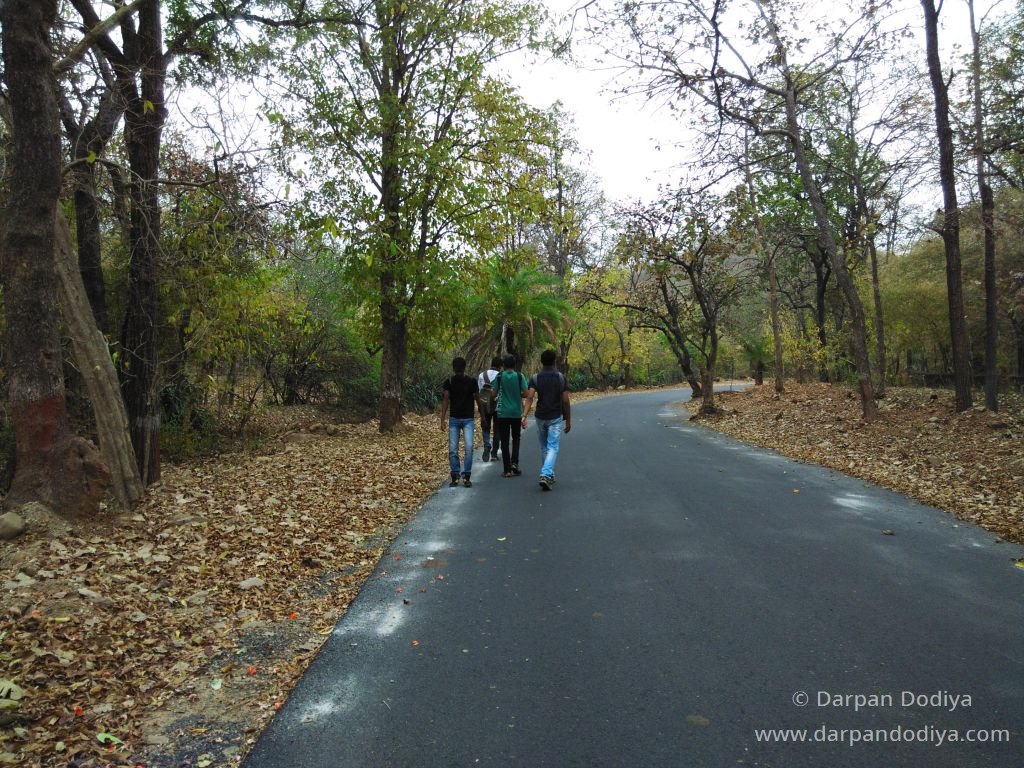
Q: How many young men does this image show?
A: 4